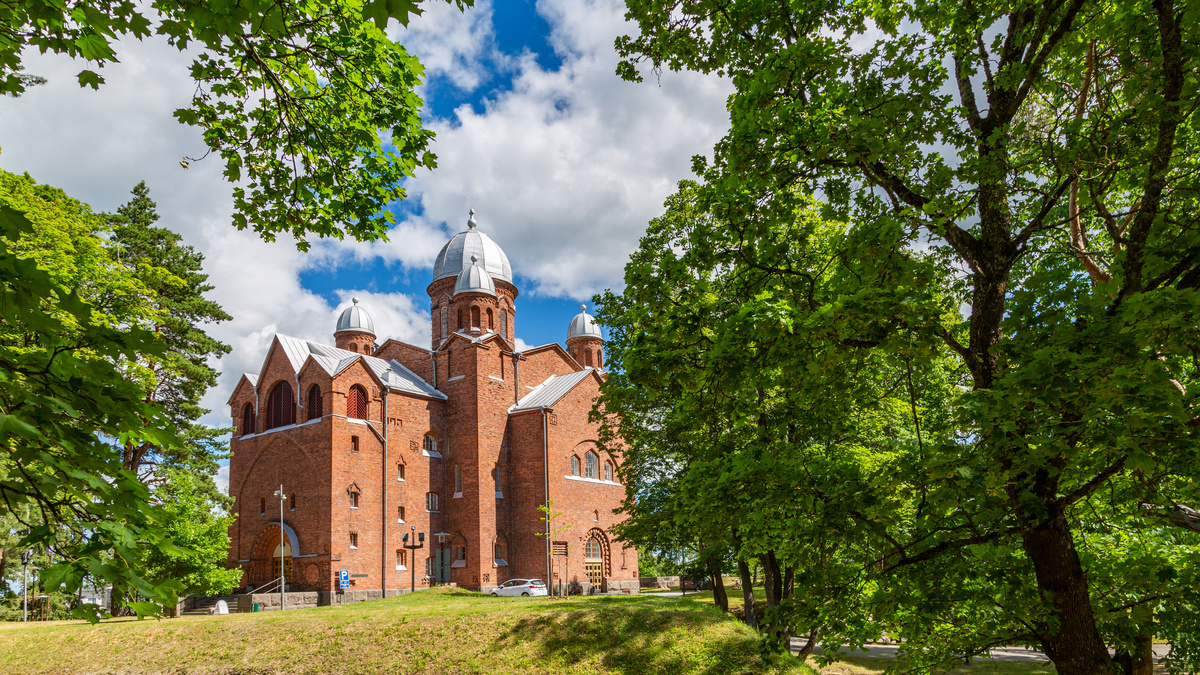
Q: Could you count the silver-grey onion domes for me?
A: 4